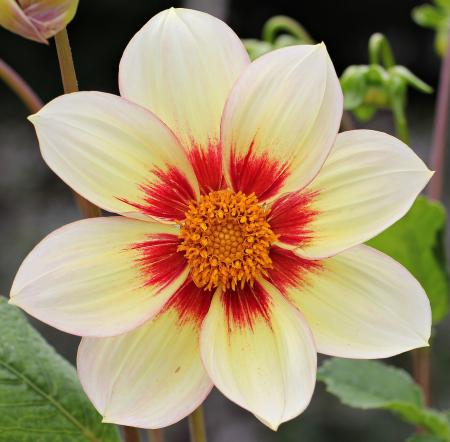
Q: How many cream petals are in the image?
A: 8